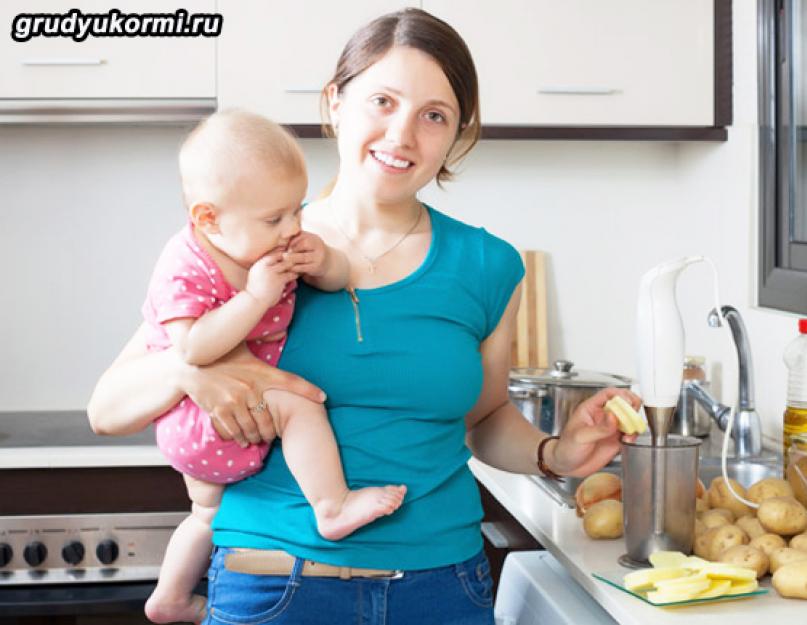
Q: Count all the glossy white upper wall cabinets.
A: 3